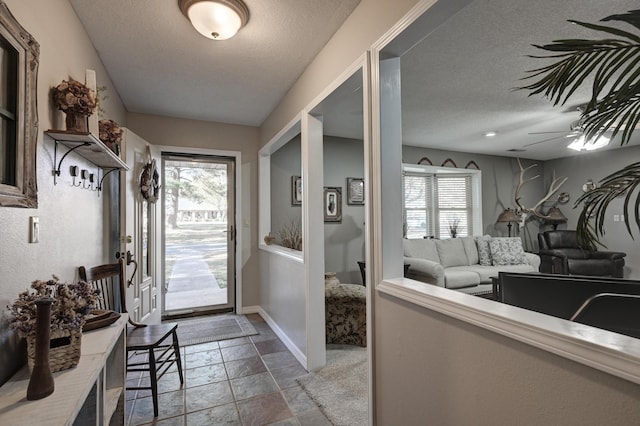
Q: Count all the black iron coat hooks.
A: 3